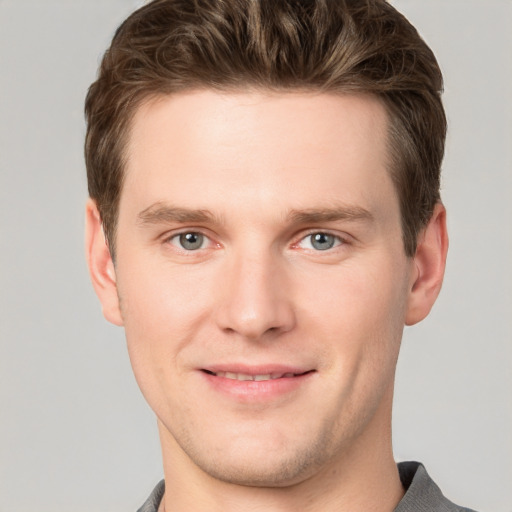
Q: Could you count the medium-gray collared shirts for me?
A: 1